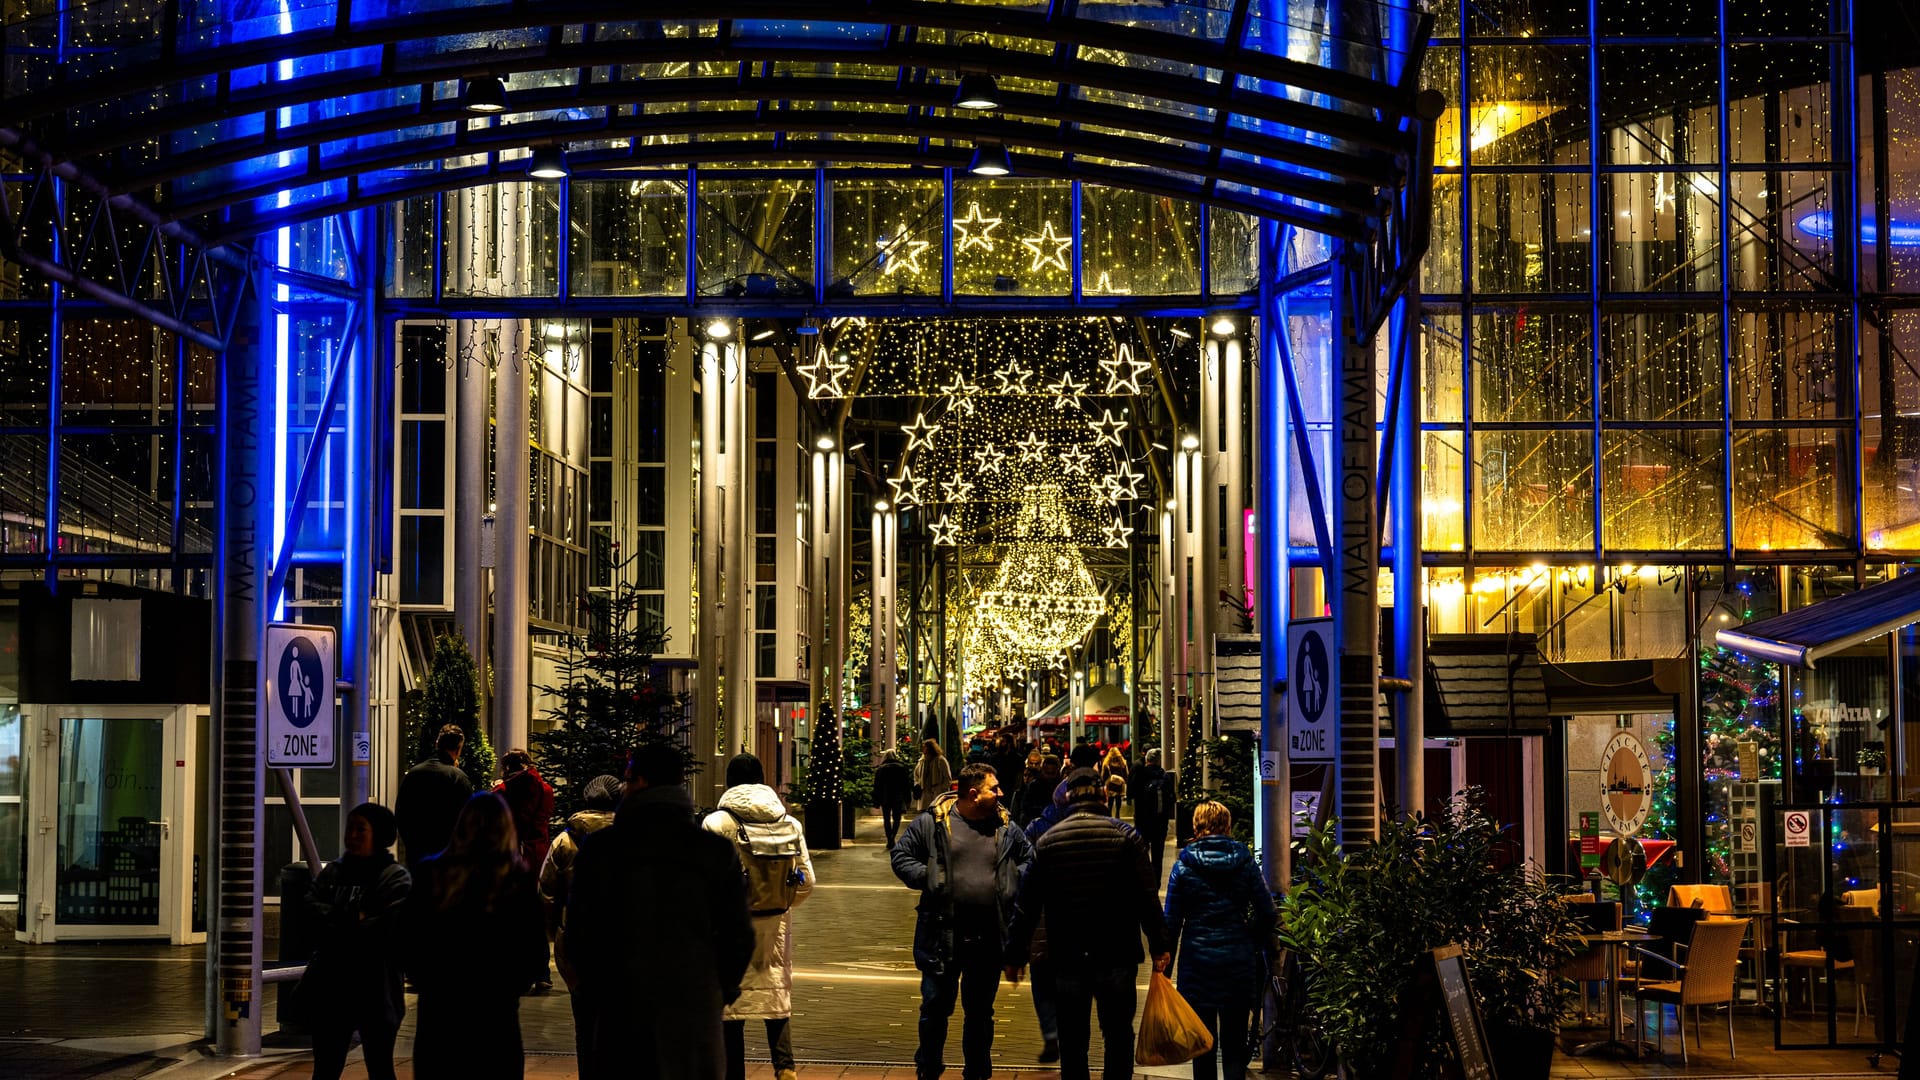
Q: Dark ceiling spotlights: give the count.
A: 4